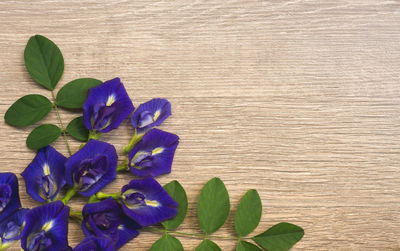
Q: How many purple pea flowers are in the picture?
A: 11